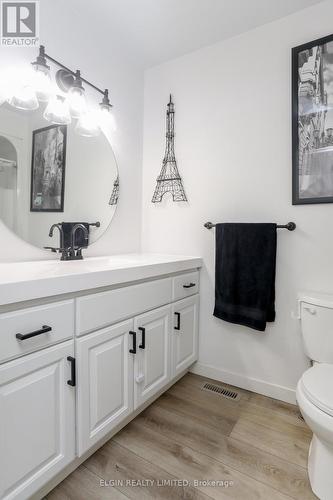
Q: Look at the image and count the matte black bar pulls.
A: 6